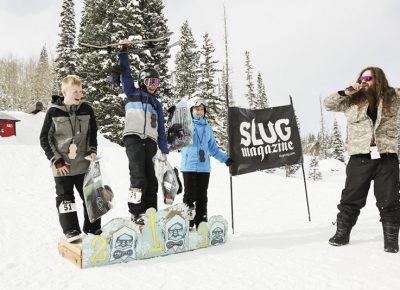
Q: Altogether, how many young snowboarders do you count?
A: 3